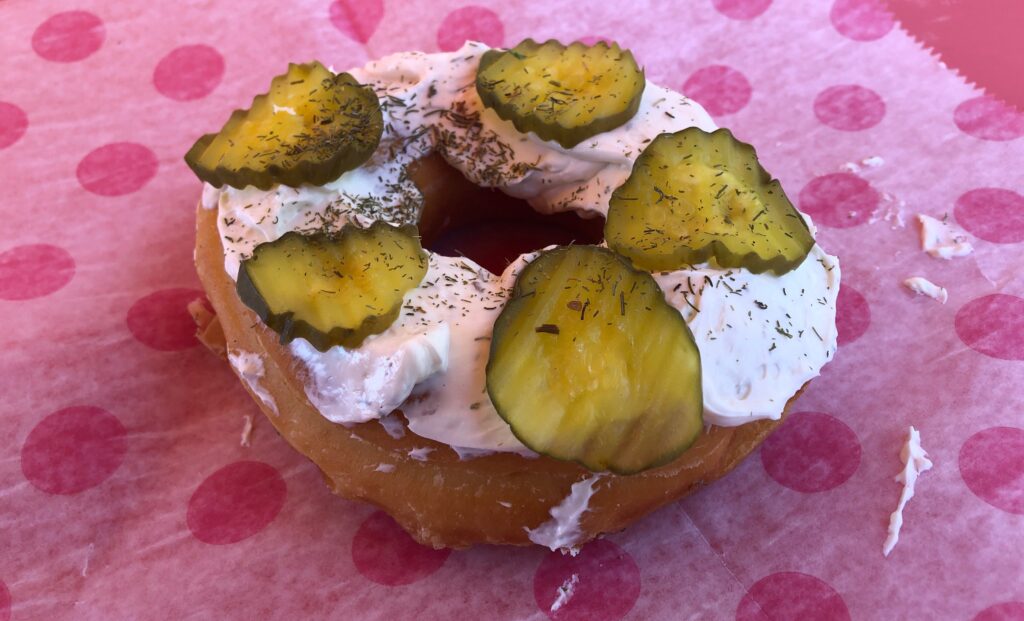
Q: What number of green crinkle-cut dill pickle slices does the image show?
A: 5